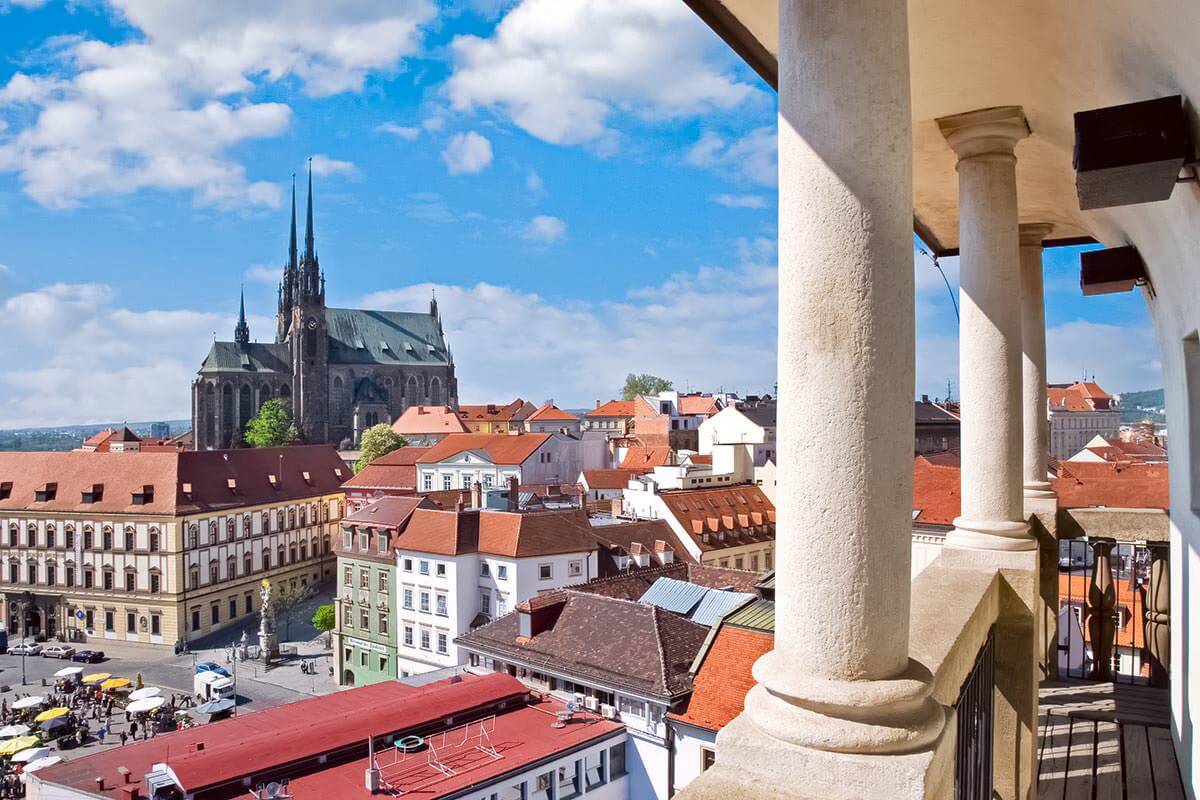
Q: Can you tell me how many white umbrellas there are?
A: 7